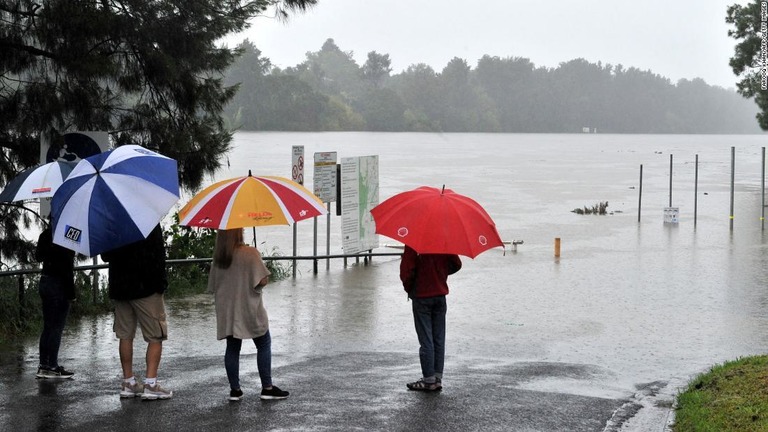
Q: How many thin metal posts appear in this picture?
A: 5